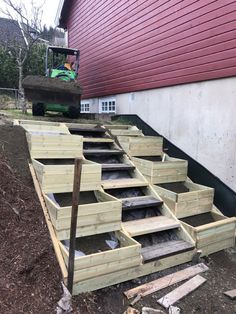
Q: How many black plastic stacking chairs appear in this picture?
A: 0